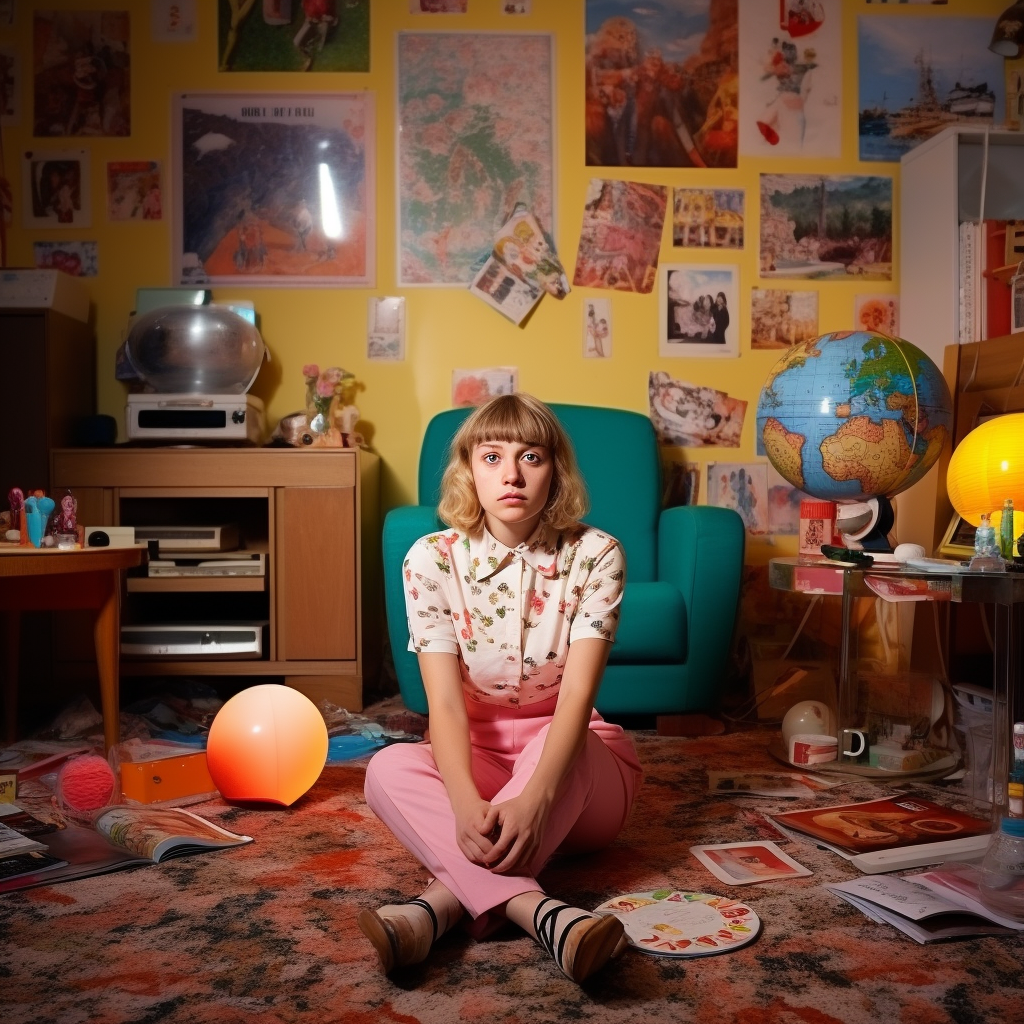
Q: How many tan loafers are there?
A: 2